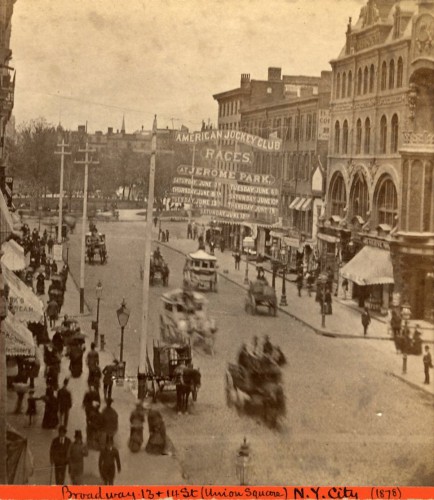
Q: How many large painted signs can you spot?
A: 1